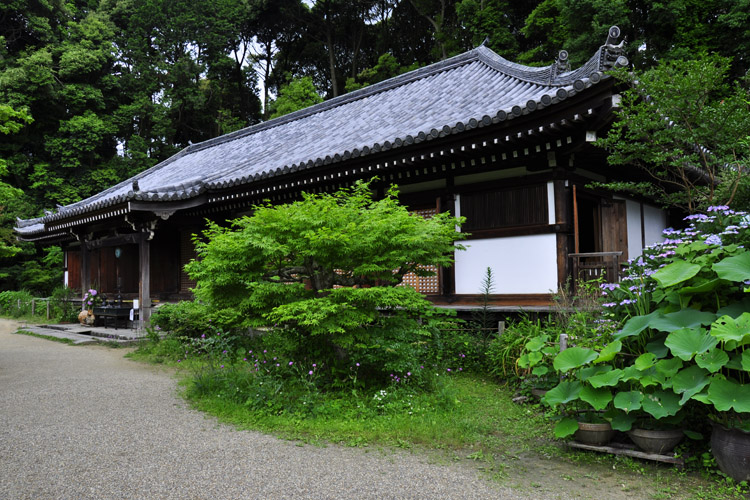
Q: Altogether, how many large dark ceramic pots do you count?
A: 3